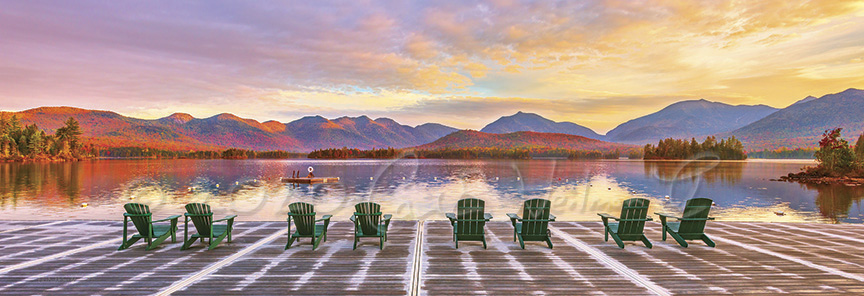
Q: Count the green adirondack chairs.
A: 8